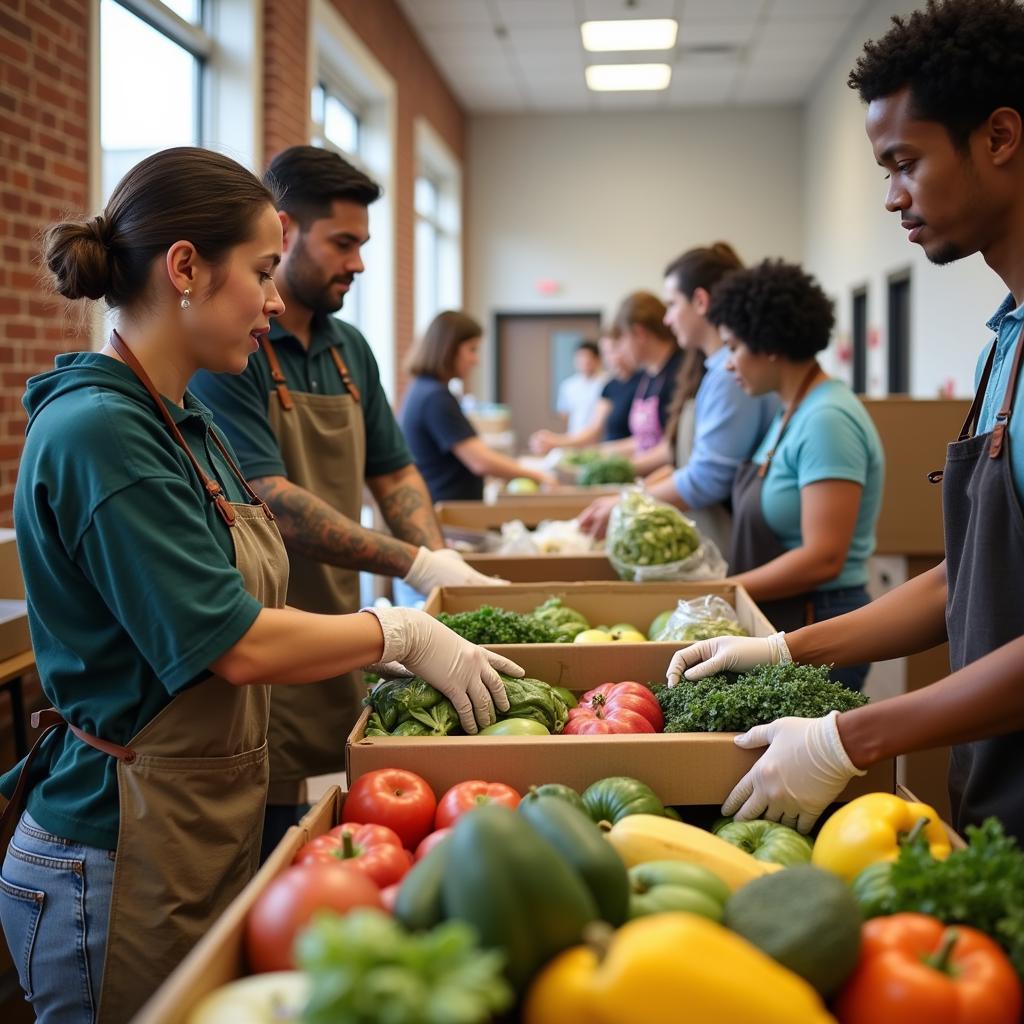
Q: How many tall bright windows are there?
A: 3